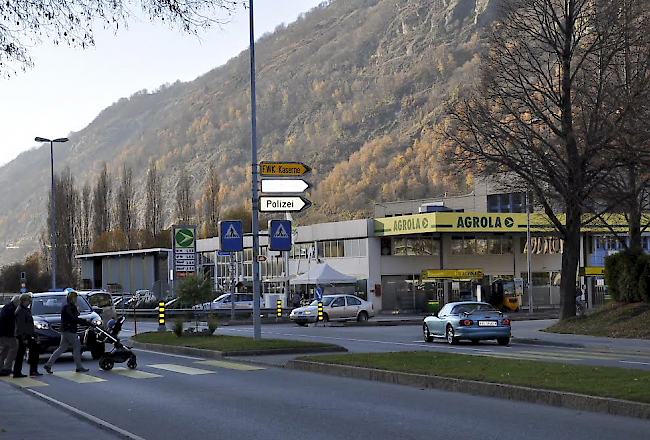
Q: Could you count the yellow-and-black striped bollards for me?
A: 3